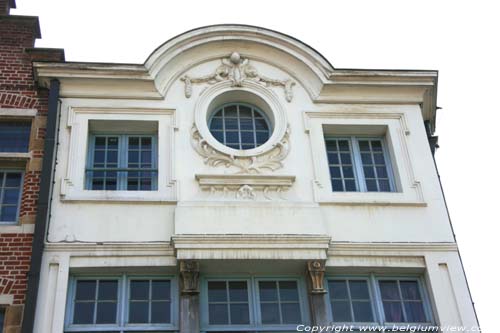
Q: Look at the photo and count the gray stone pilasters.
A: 2